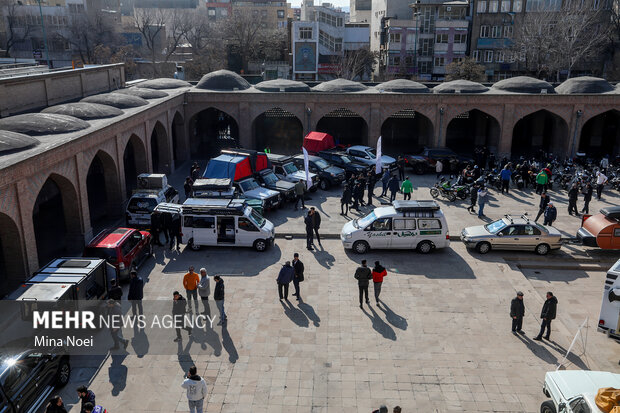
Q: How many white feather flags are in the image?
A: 2